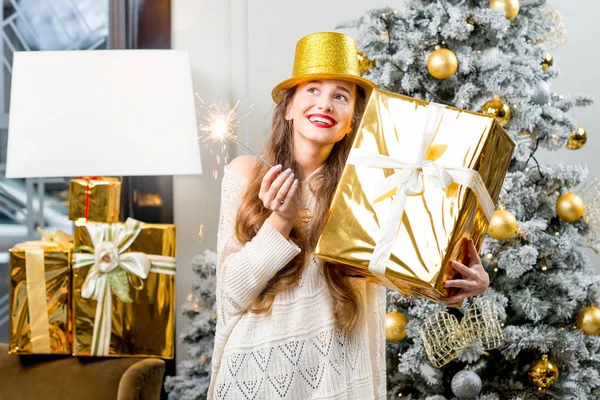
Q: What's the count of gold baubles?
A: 11